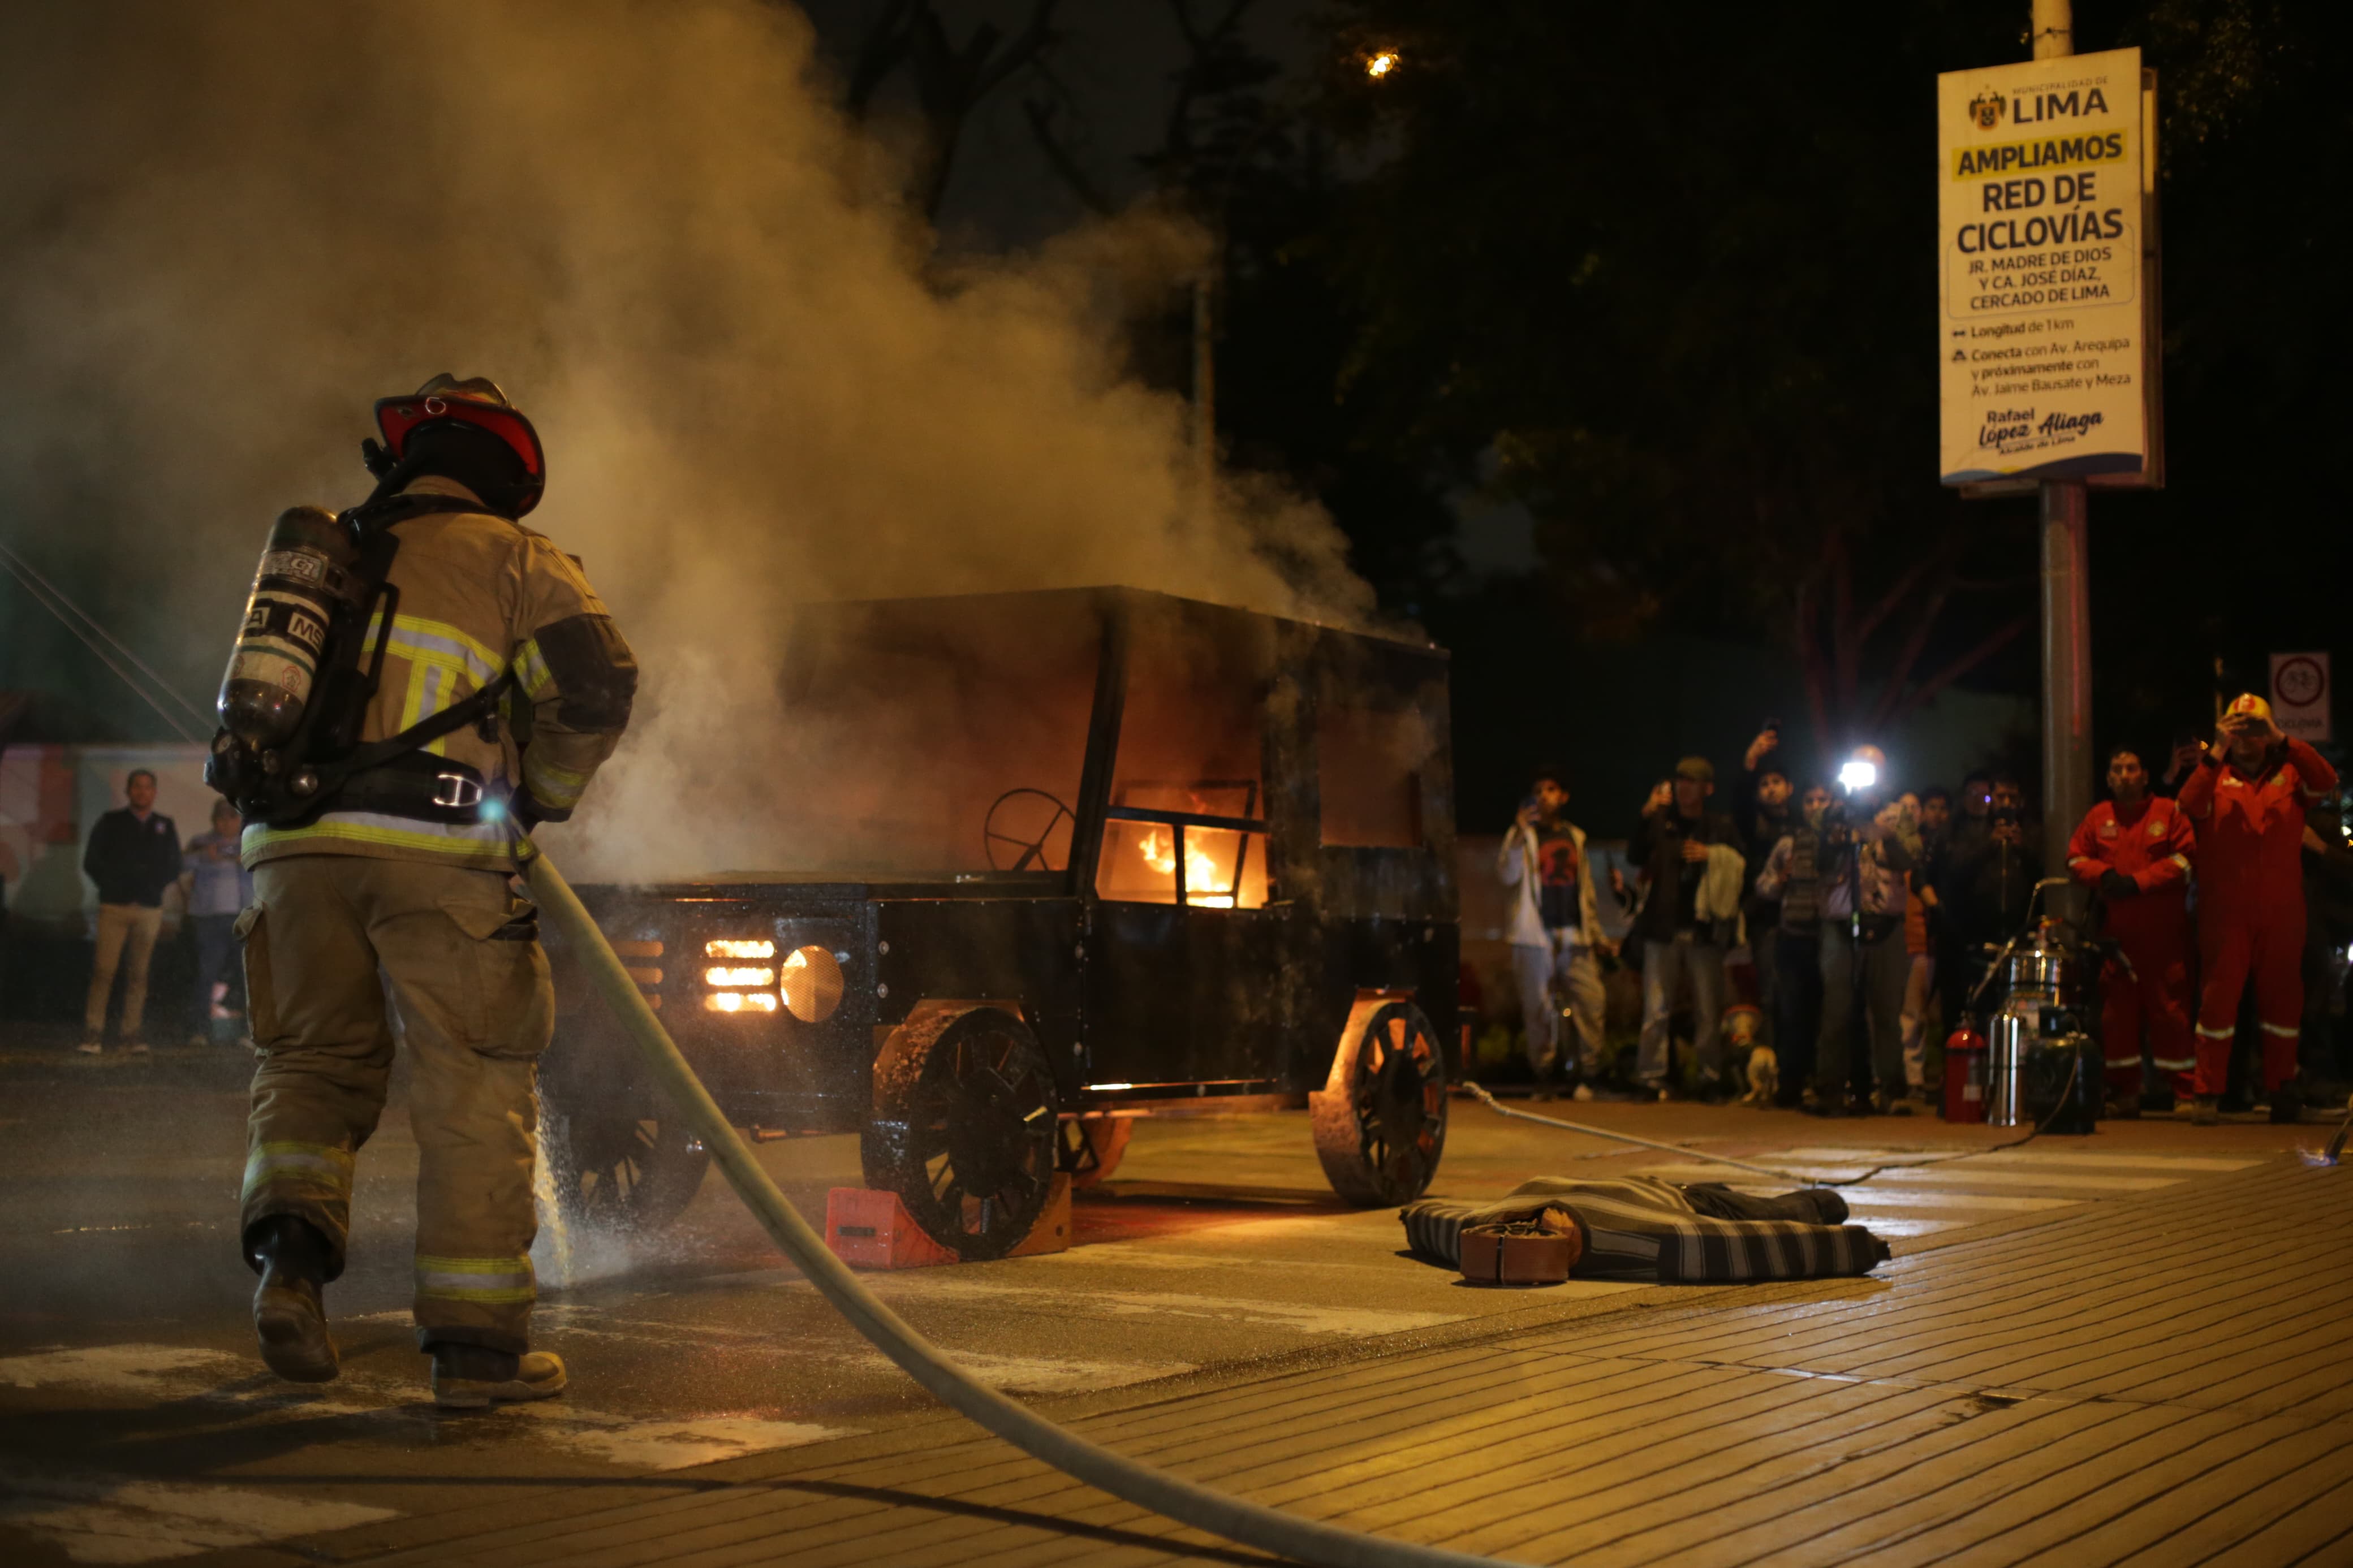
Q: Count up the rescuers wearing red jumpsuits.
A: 2